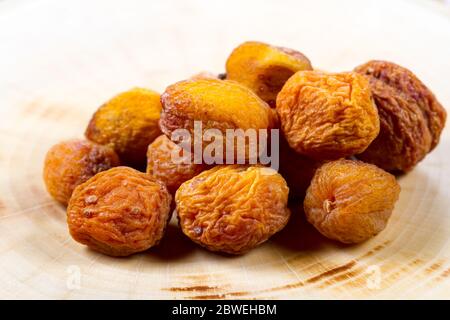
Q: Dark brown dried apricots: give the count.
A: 1